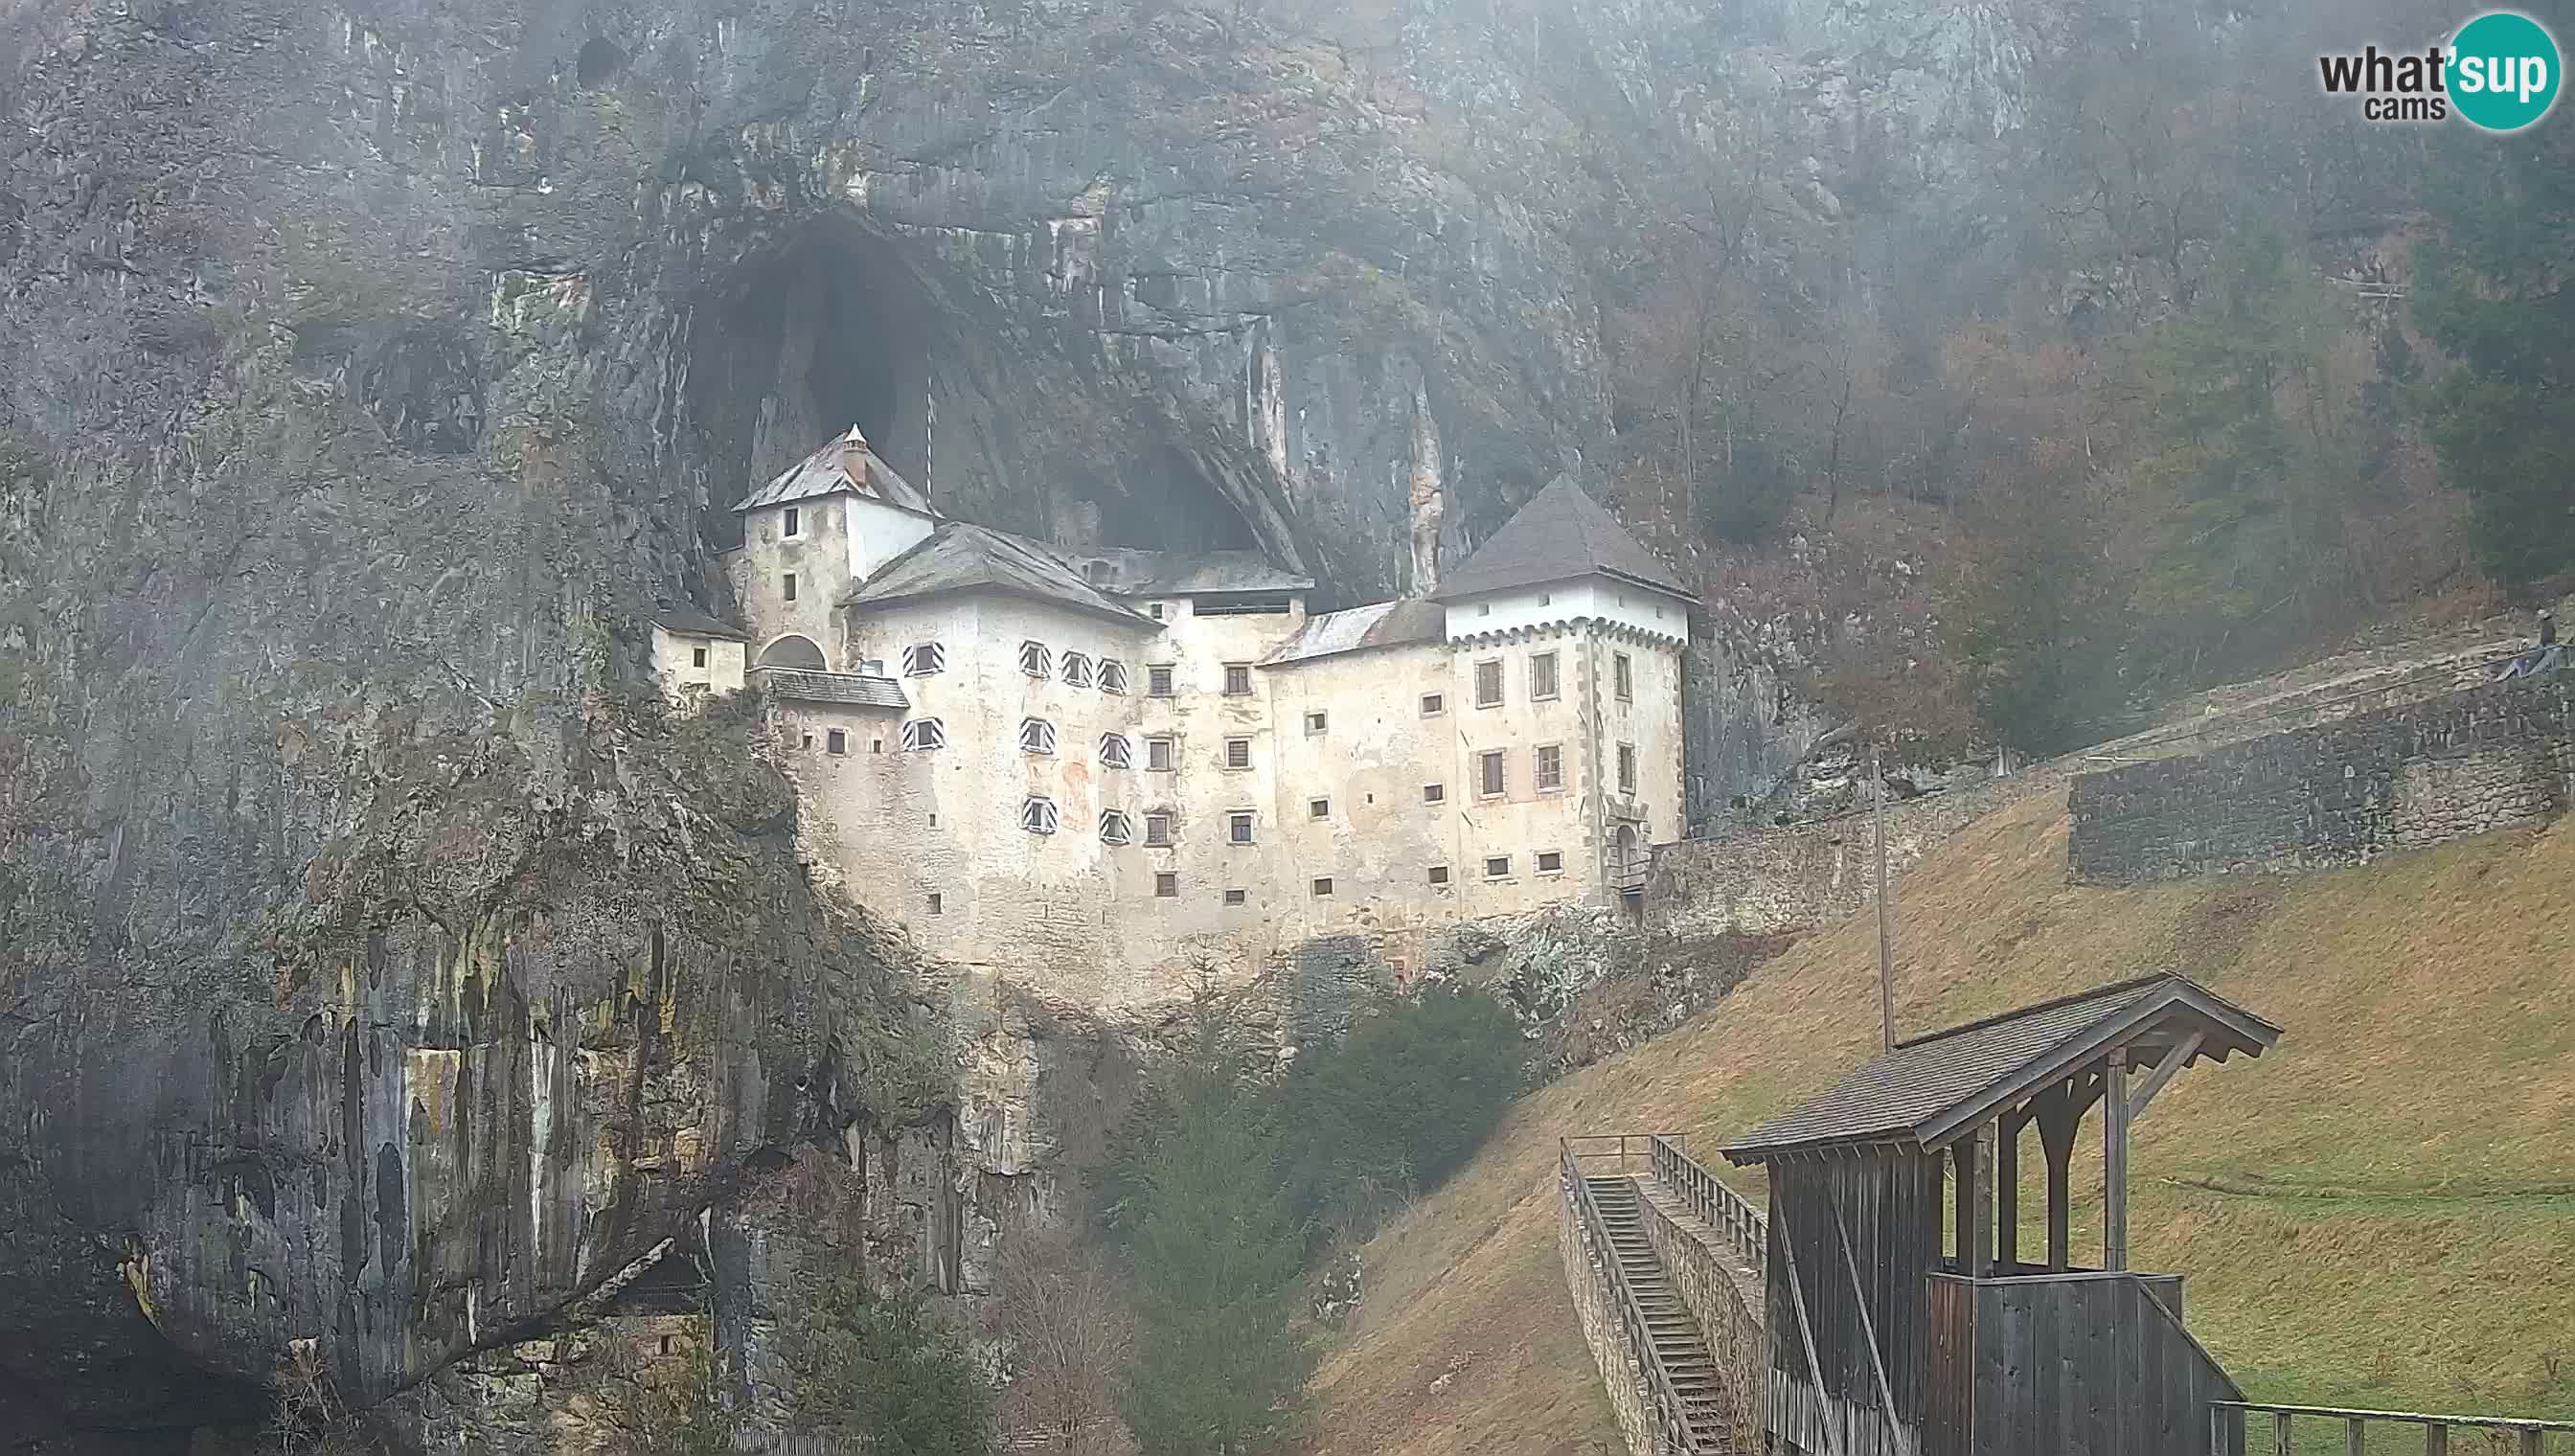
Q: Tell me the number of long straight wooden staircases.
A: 1